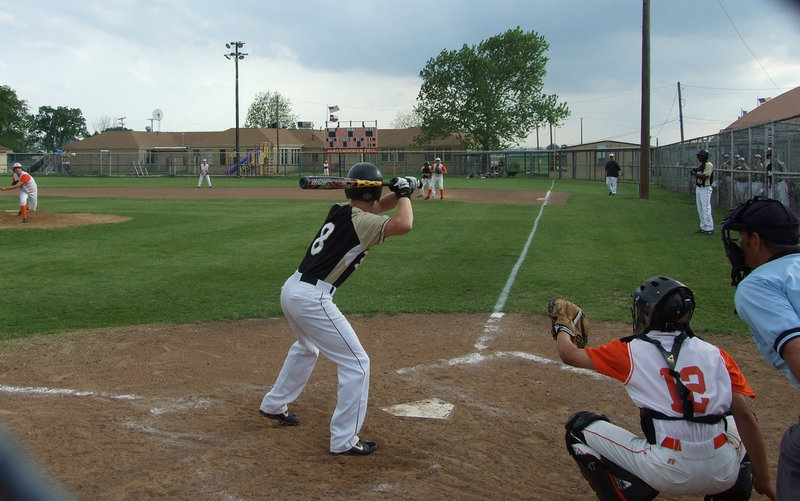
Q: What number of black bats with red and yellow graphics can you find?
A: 1